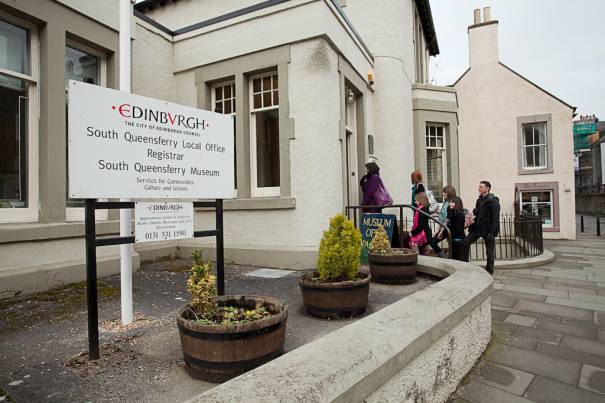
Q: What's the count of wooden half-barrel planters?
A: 3